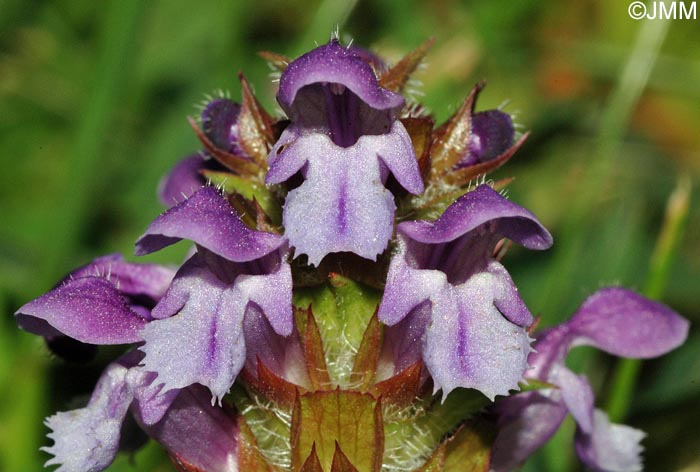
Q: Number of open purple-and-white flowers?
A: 5